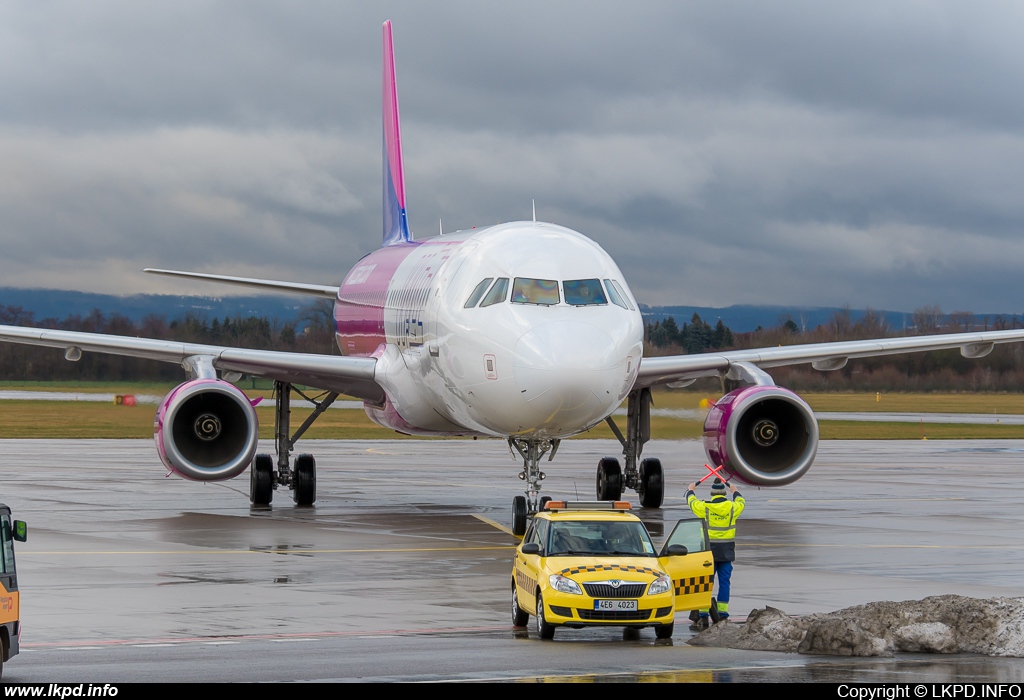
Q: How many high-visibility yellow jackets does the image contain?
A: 1